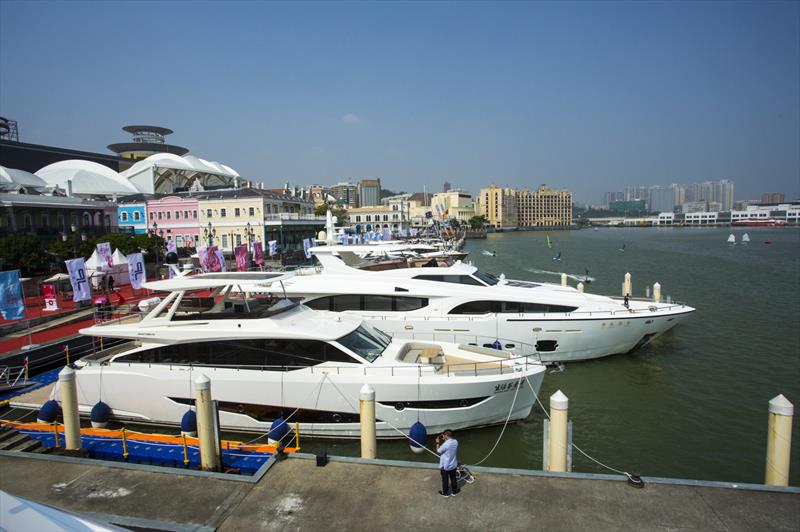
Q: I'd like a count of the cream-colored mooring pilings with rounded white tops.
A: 9